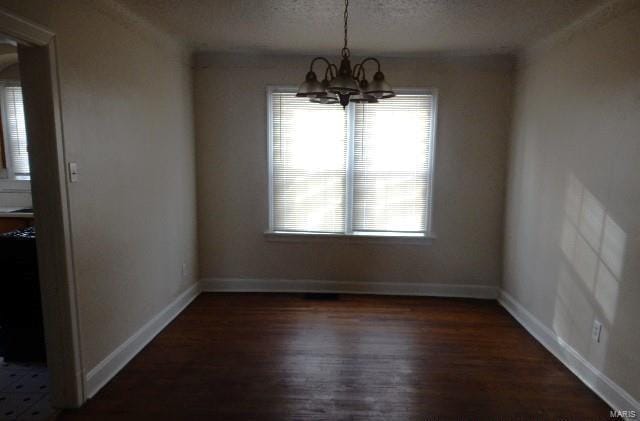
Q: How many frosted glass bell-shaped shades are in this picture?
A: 5